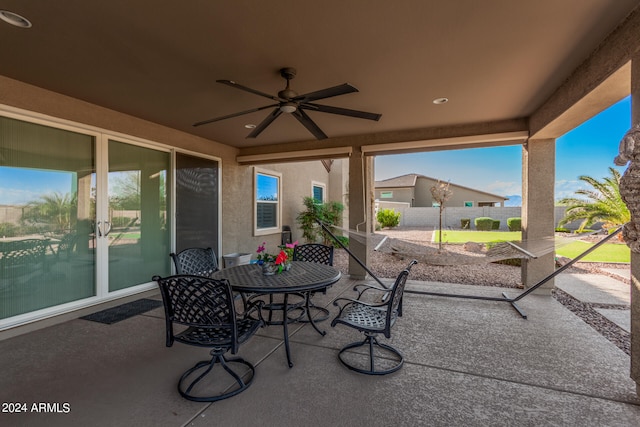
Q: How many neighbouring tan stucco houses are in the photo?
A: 1